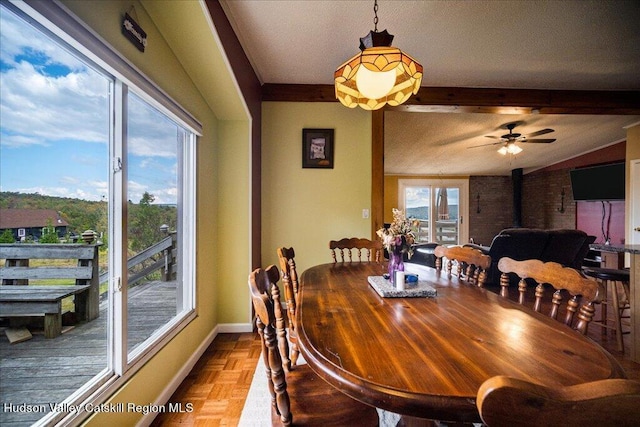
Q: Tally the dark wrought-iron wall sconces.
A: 2